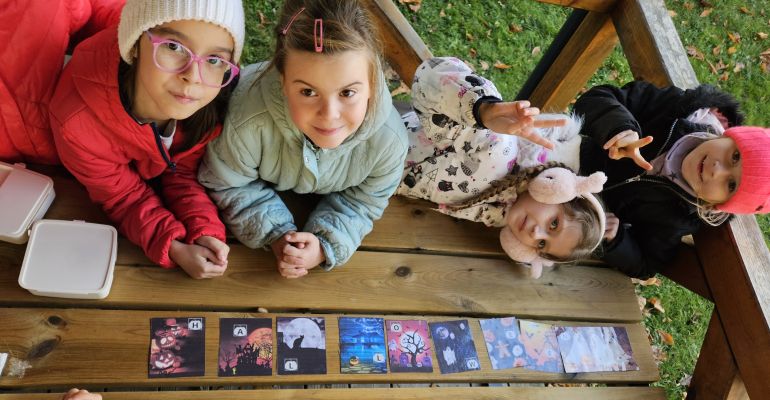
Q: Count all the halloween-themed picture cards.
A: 9